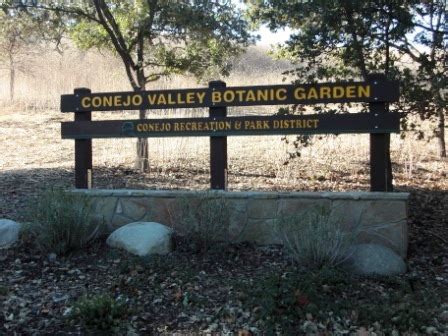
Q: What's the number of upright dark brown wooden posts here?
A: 3